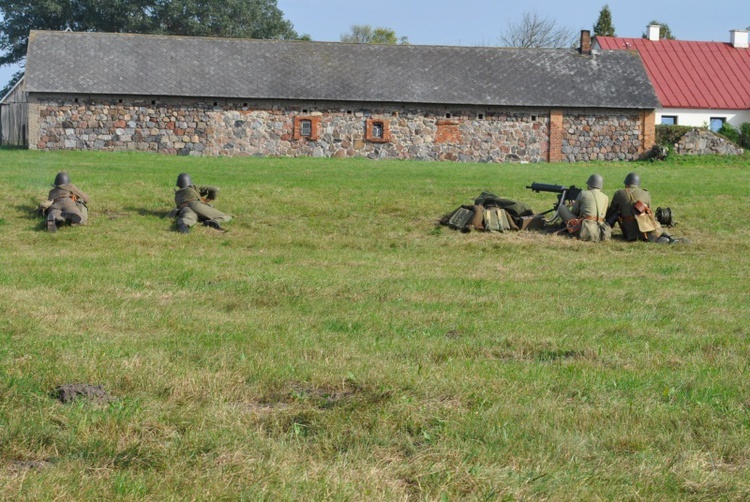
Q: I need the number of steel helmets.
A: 4